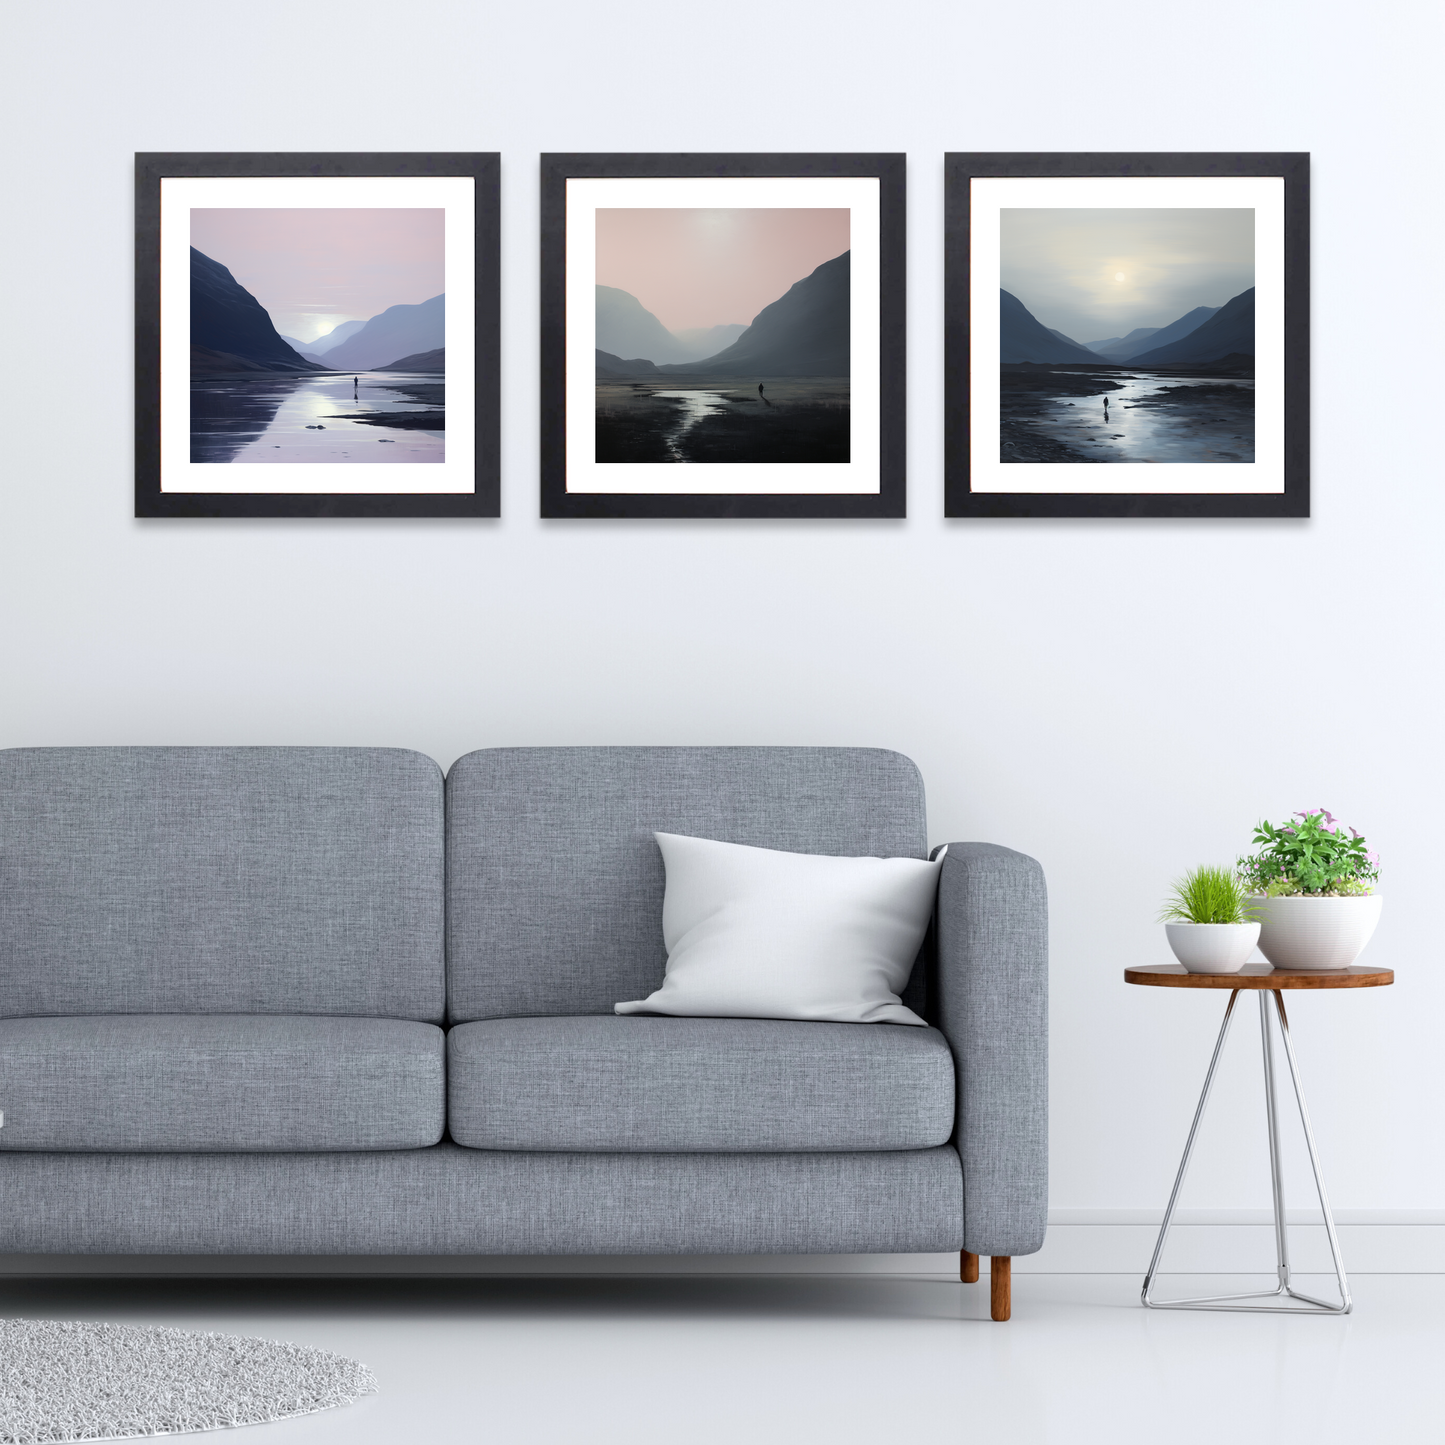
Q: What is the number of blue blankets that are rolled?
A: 0